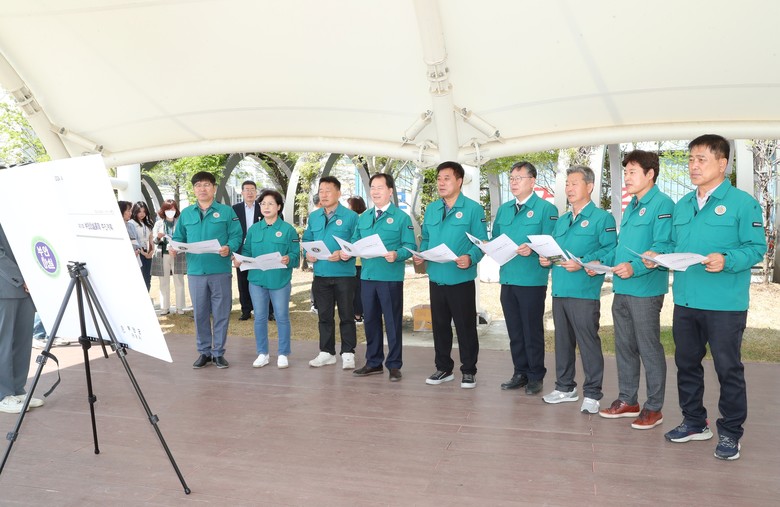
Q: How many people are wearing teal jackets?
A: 9